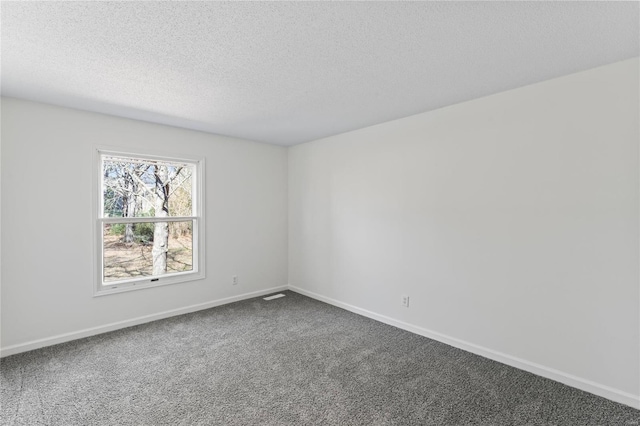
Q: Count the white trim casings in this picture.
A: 1